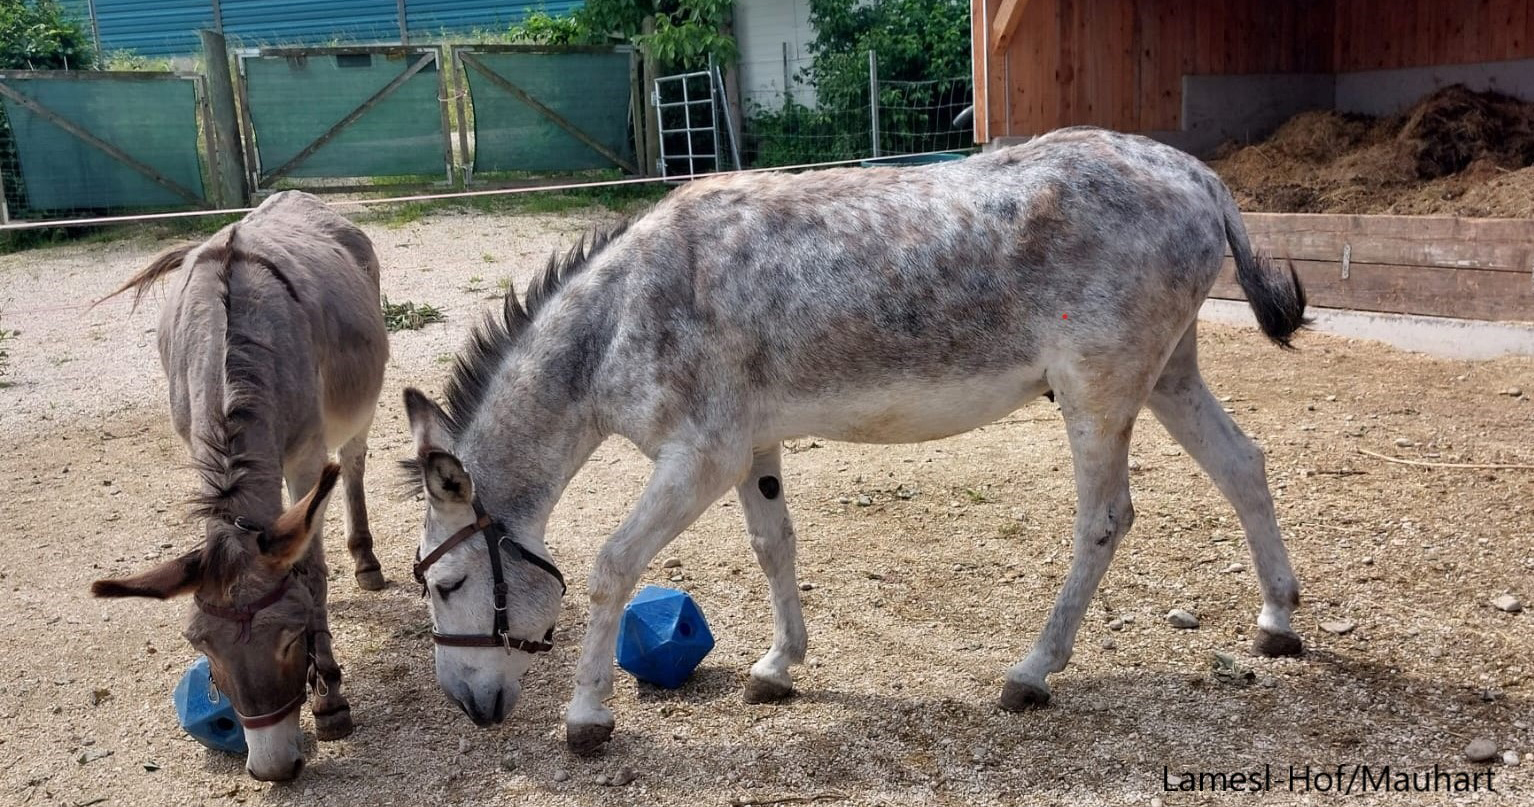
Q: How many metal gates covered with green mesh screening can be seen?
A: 3